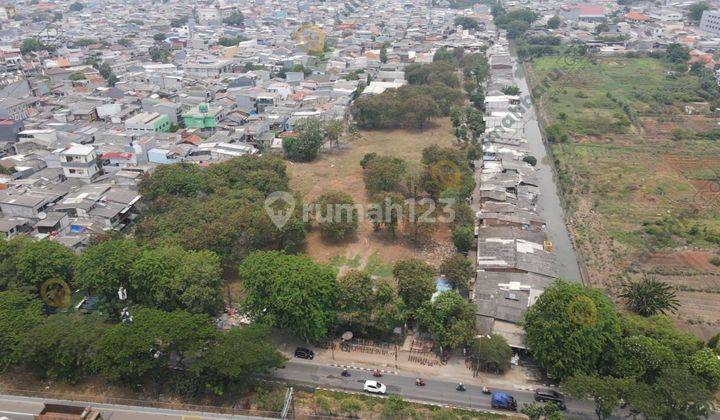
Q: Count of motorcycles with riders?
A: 5